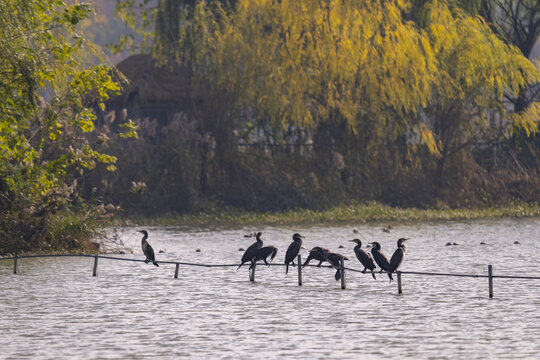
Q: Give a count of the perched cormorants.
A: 9